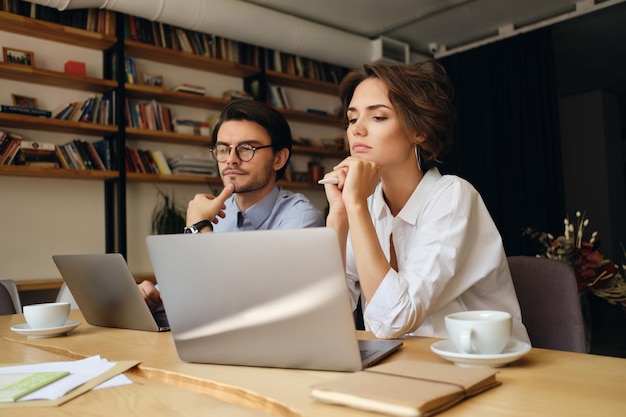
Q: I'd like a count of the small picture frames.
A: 3